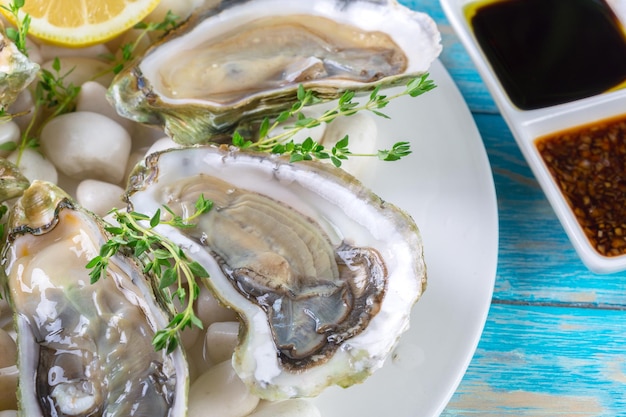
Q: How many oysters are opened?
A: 3